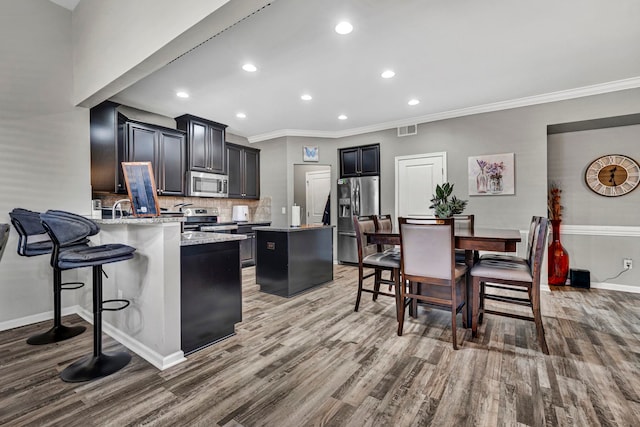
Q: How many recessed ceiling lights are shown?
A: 8